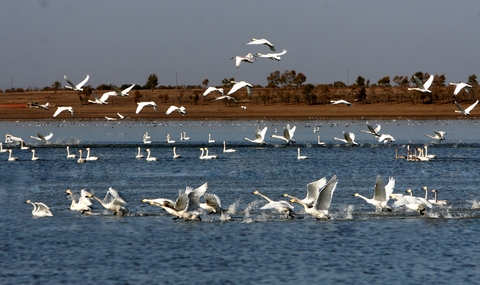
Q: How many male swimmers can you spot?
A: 0